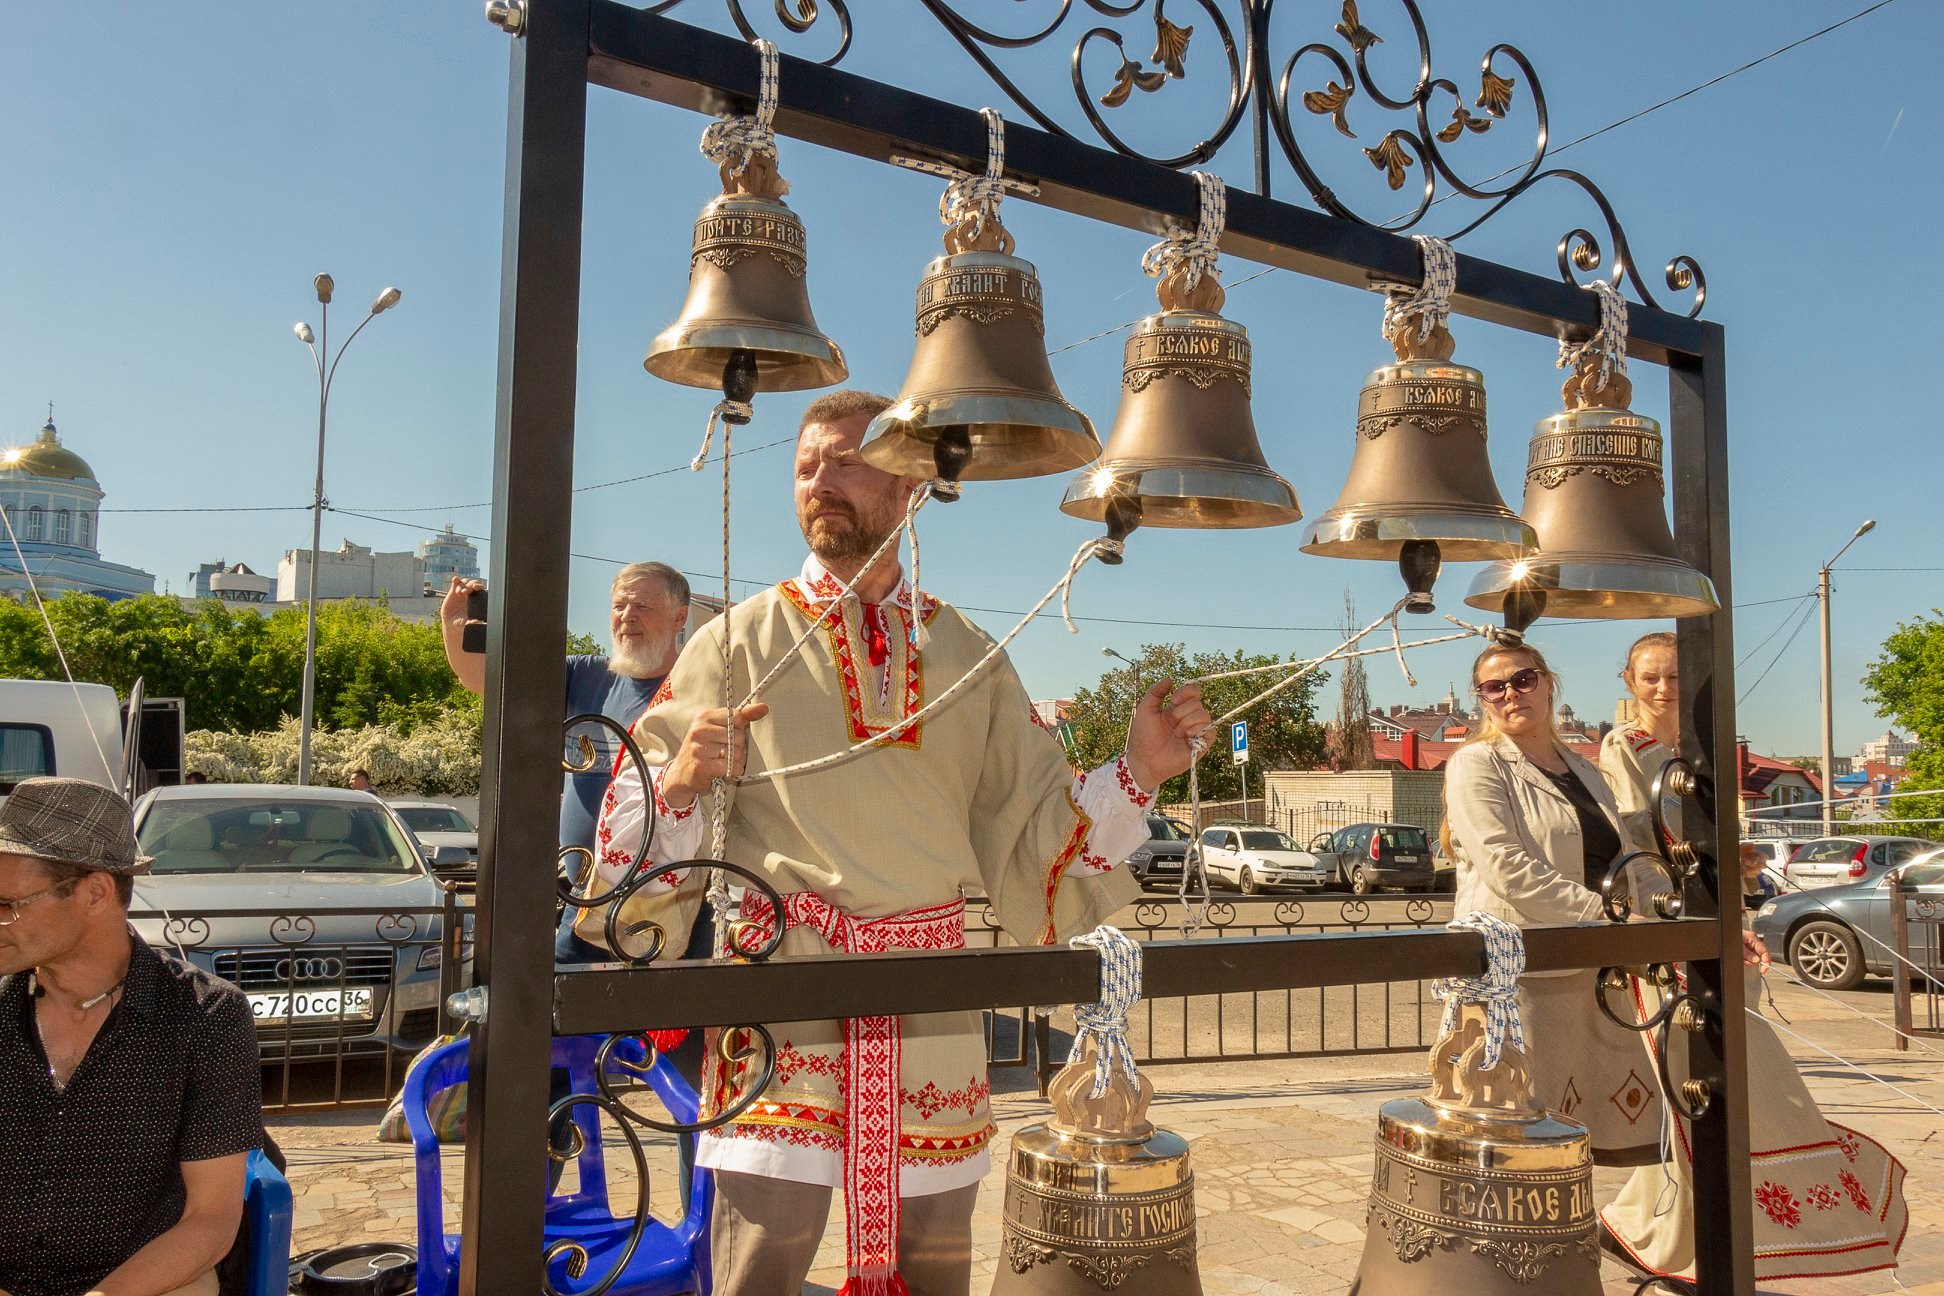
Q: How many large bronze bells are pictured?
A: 7